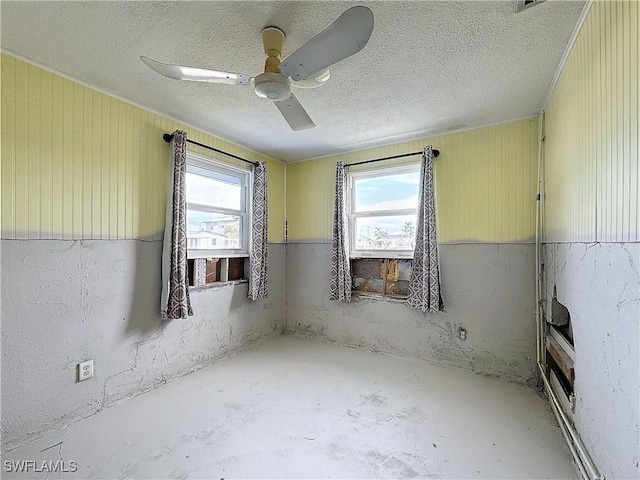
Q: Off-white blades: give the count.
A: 3